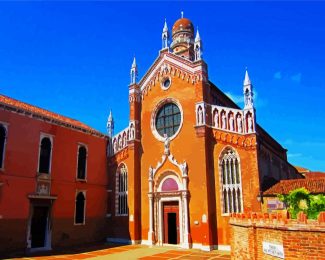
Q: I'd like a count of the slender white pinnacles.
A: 5